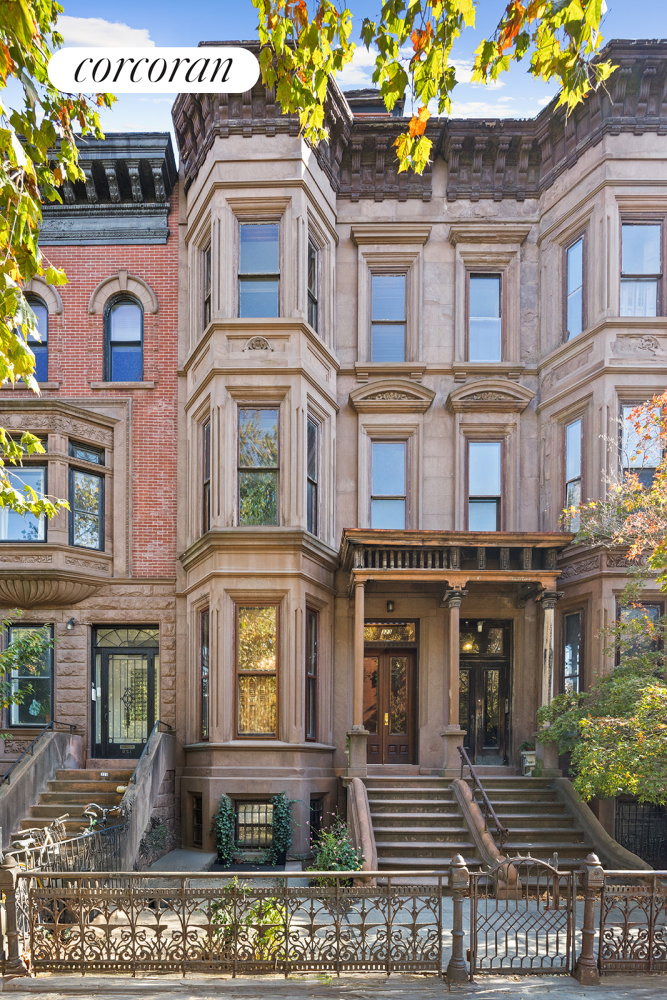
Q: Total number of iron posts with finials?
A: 3